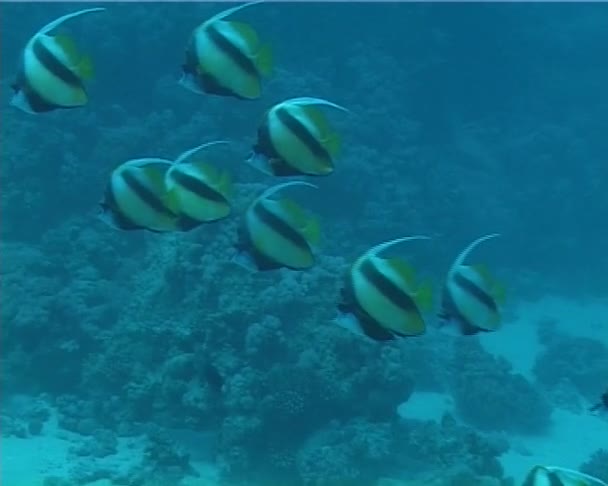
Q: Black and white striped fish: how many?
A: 9